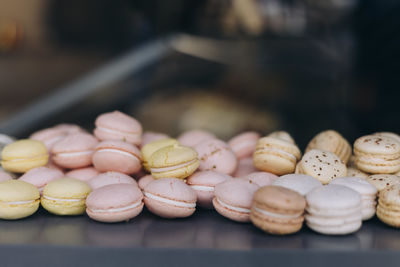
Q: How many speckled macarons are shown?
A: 4